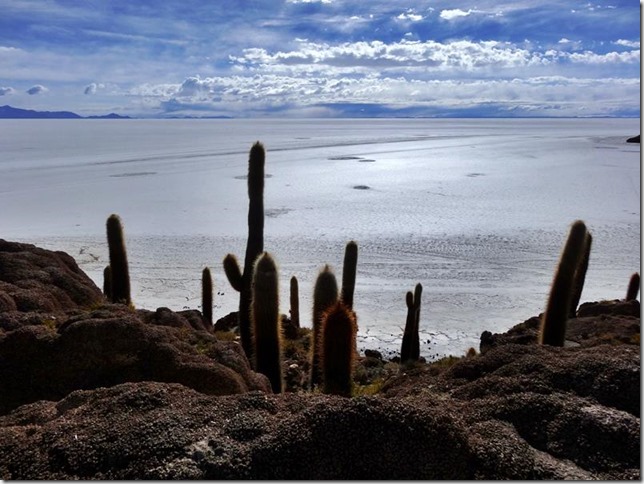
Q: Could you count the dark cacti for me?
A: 13